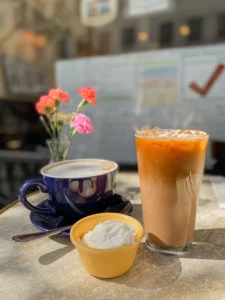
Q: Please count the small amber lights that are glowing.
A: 2